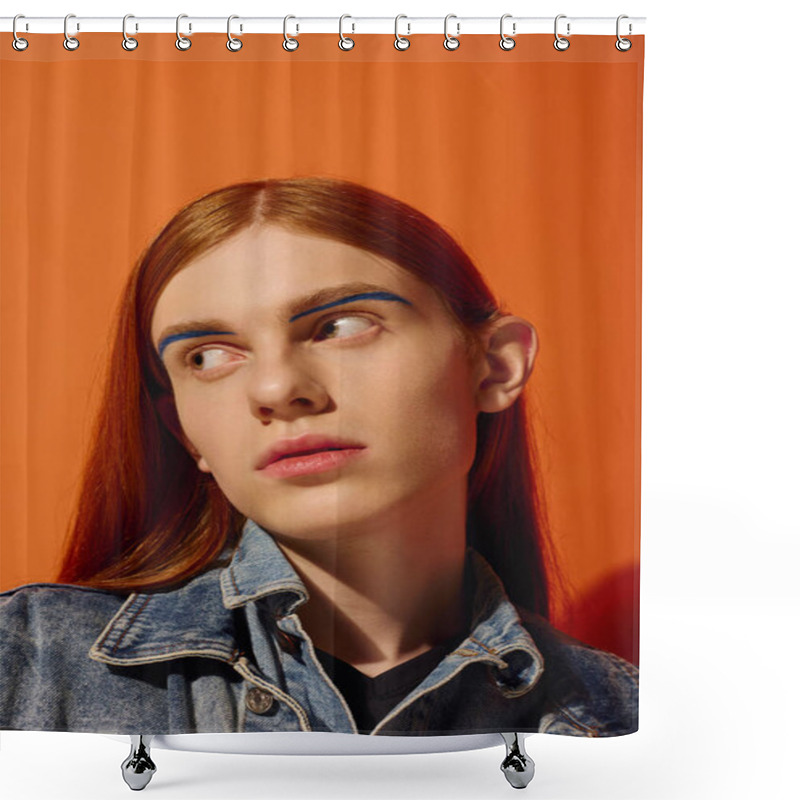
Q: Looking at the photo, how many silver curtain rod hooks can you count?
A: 12